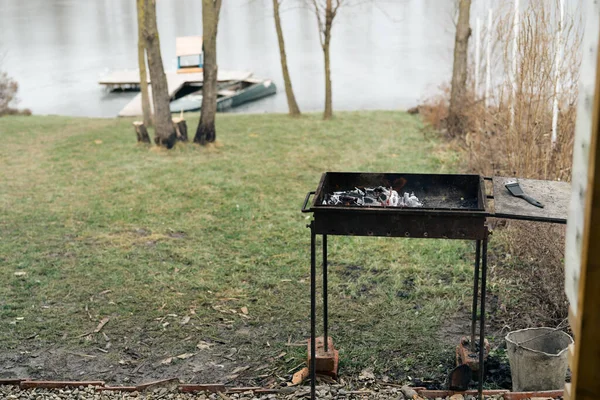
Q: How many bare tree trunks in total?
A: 6